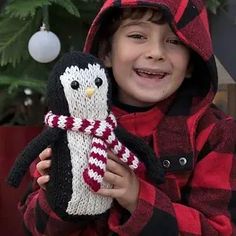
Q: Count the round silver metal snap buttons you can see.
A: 2